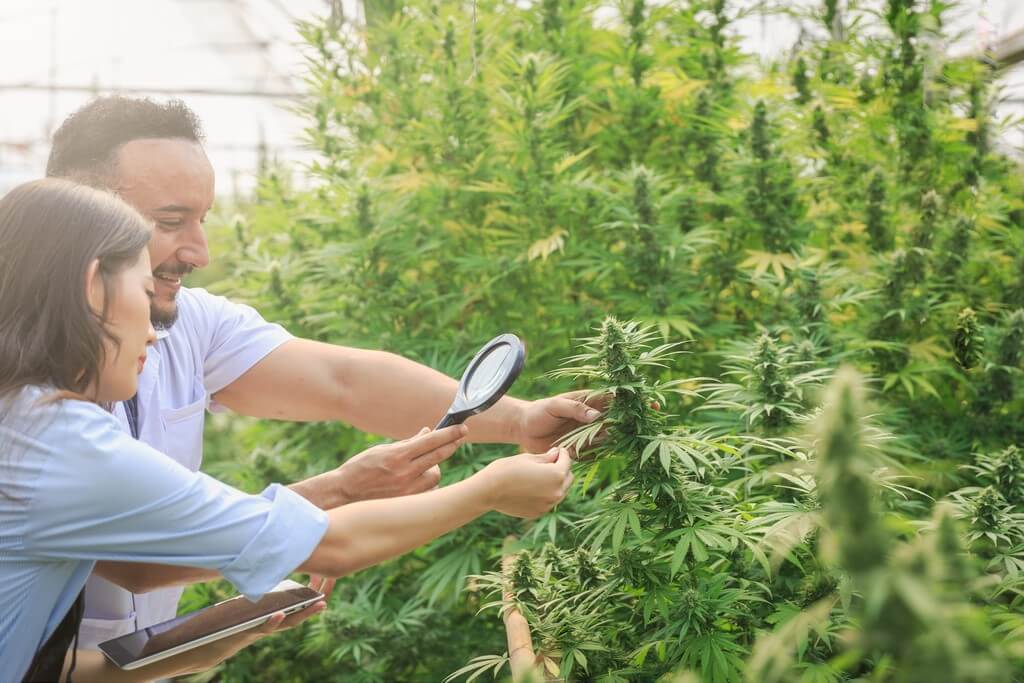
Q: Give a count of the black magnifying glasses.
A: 1